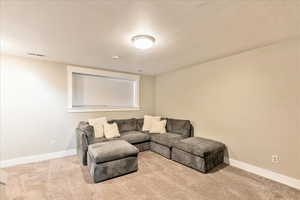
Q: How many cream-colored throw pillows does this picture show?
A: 4